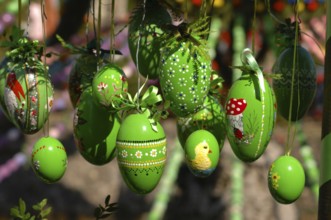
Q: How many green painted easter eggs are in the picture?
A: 13